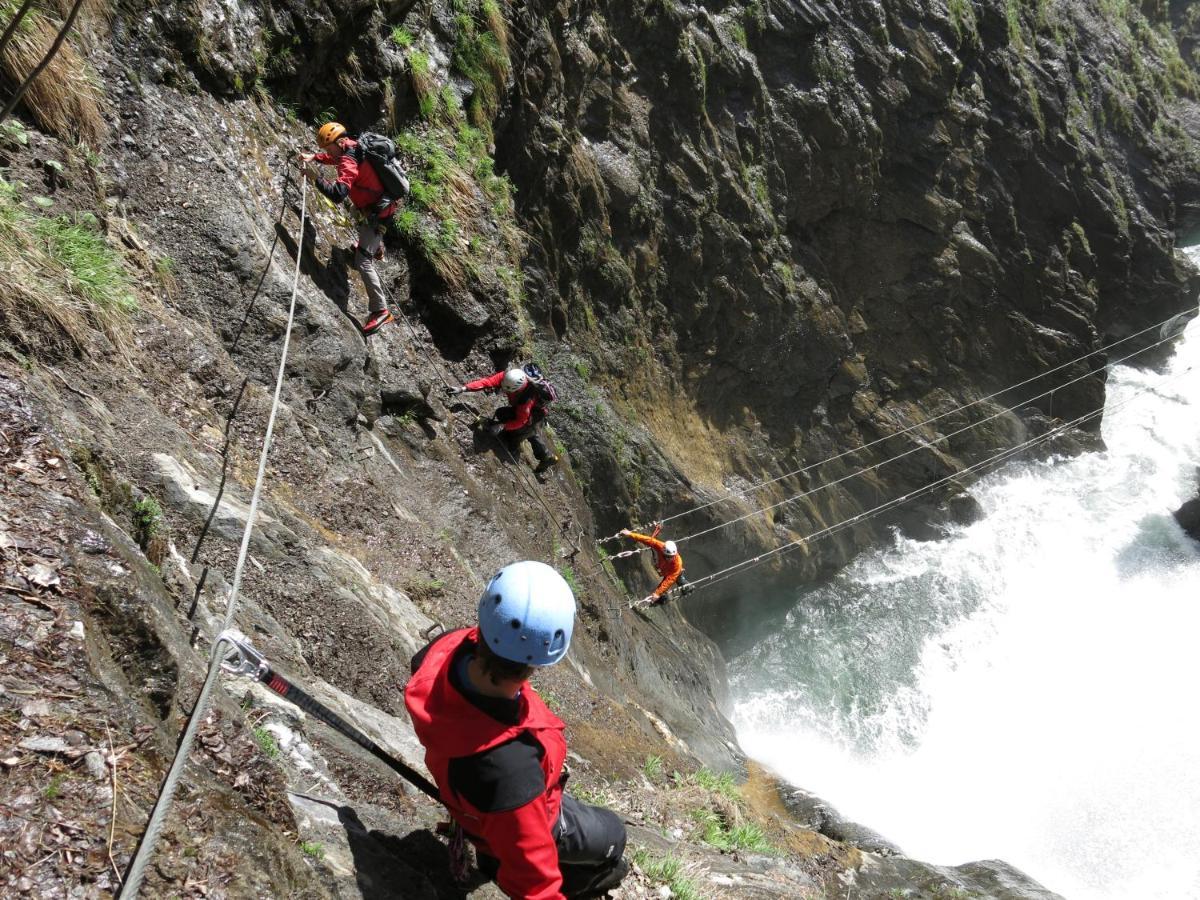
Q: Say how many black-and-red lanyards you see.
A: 1